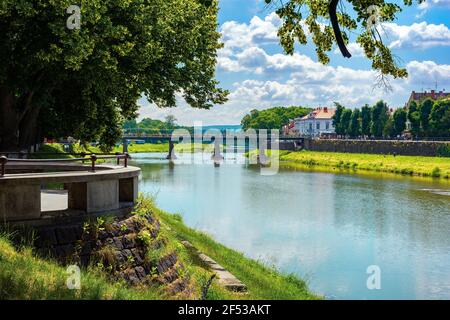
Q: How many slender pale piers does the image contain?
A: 4